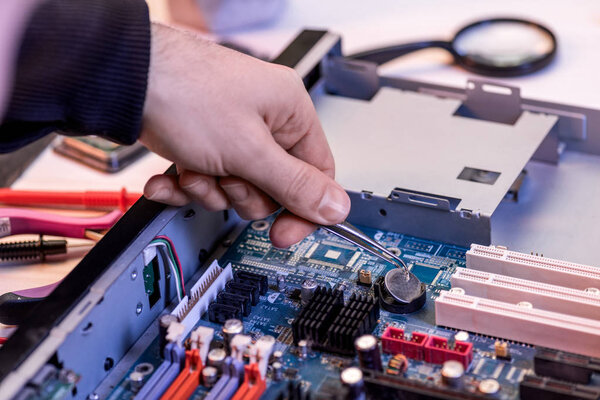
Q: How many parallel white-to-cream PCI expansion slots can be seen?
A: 3